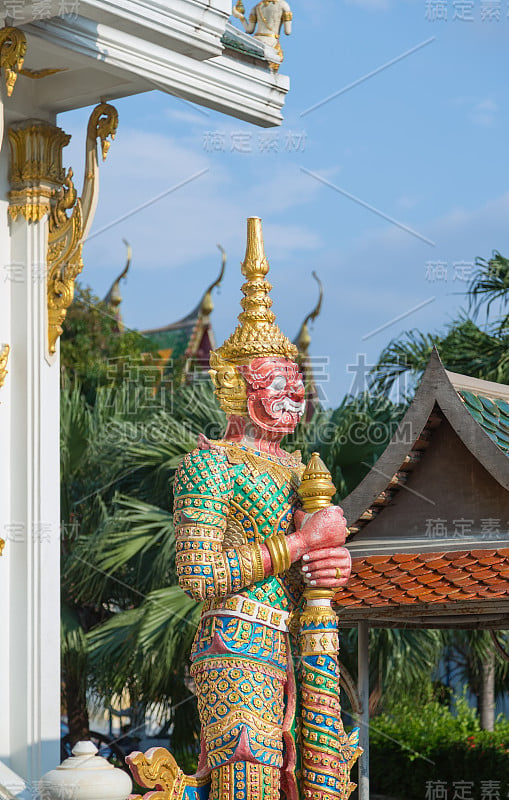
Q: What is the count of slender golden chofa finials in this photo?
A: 3